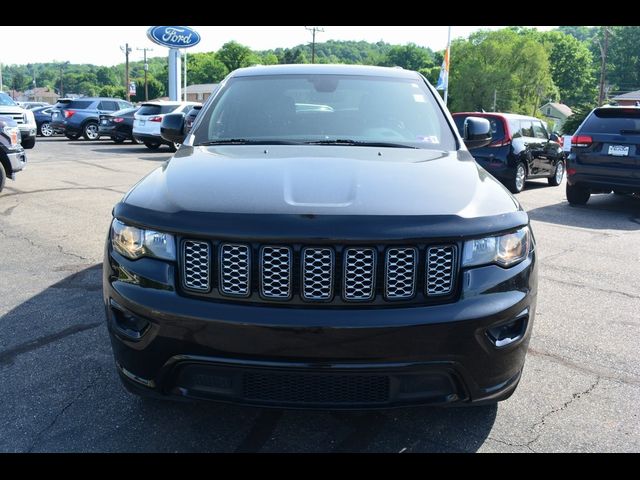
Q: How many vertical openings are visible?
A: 7